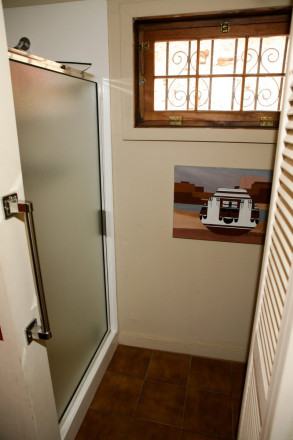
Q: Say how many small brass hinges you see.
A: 2